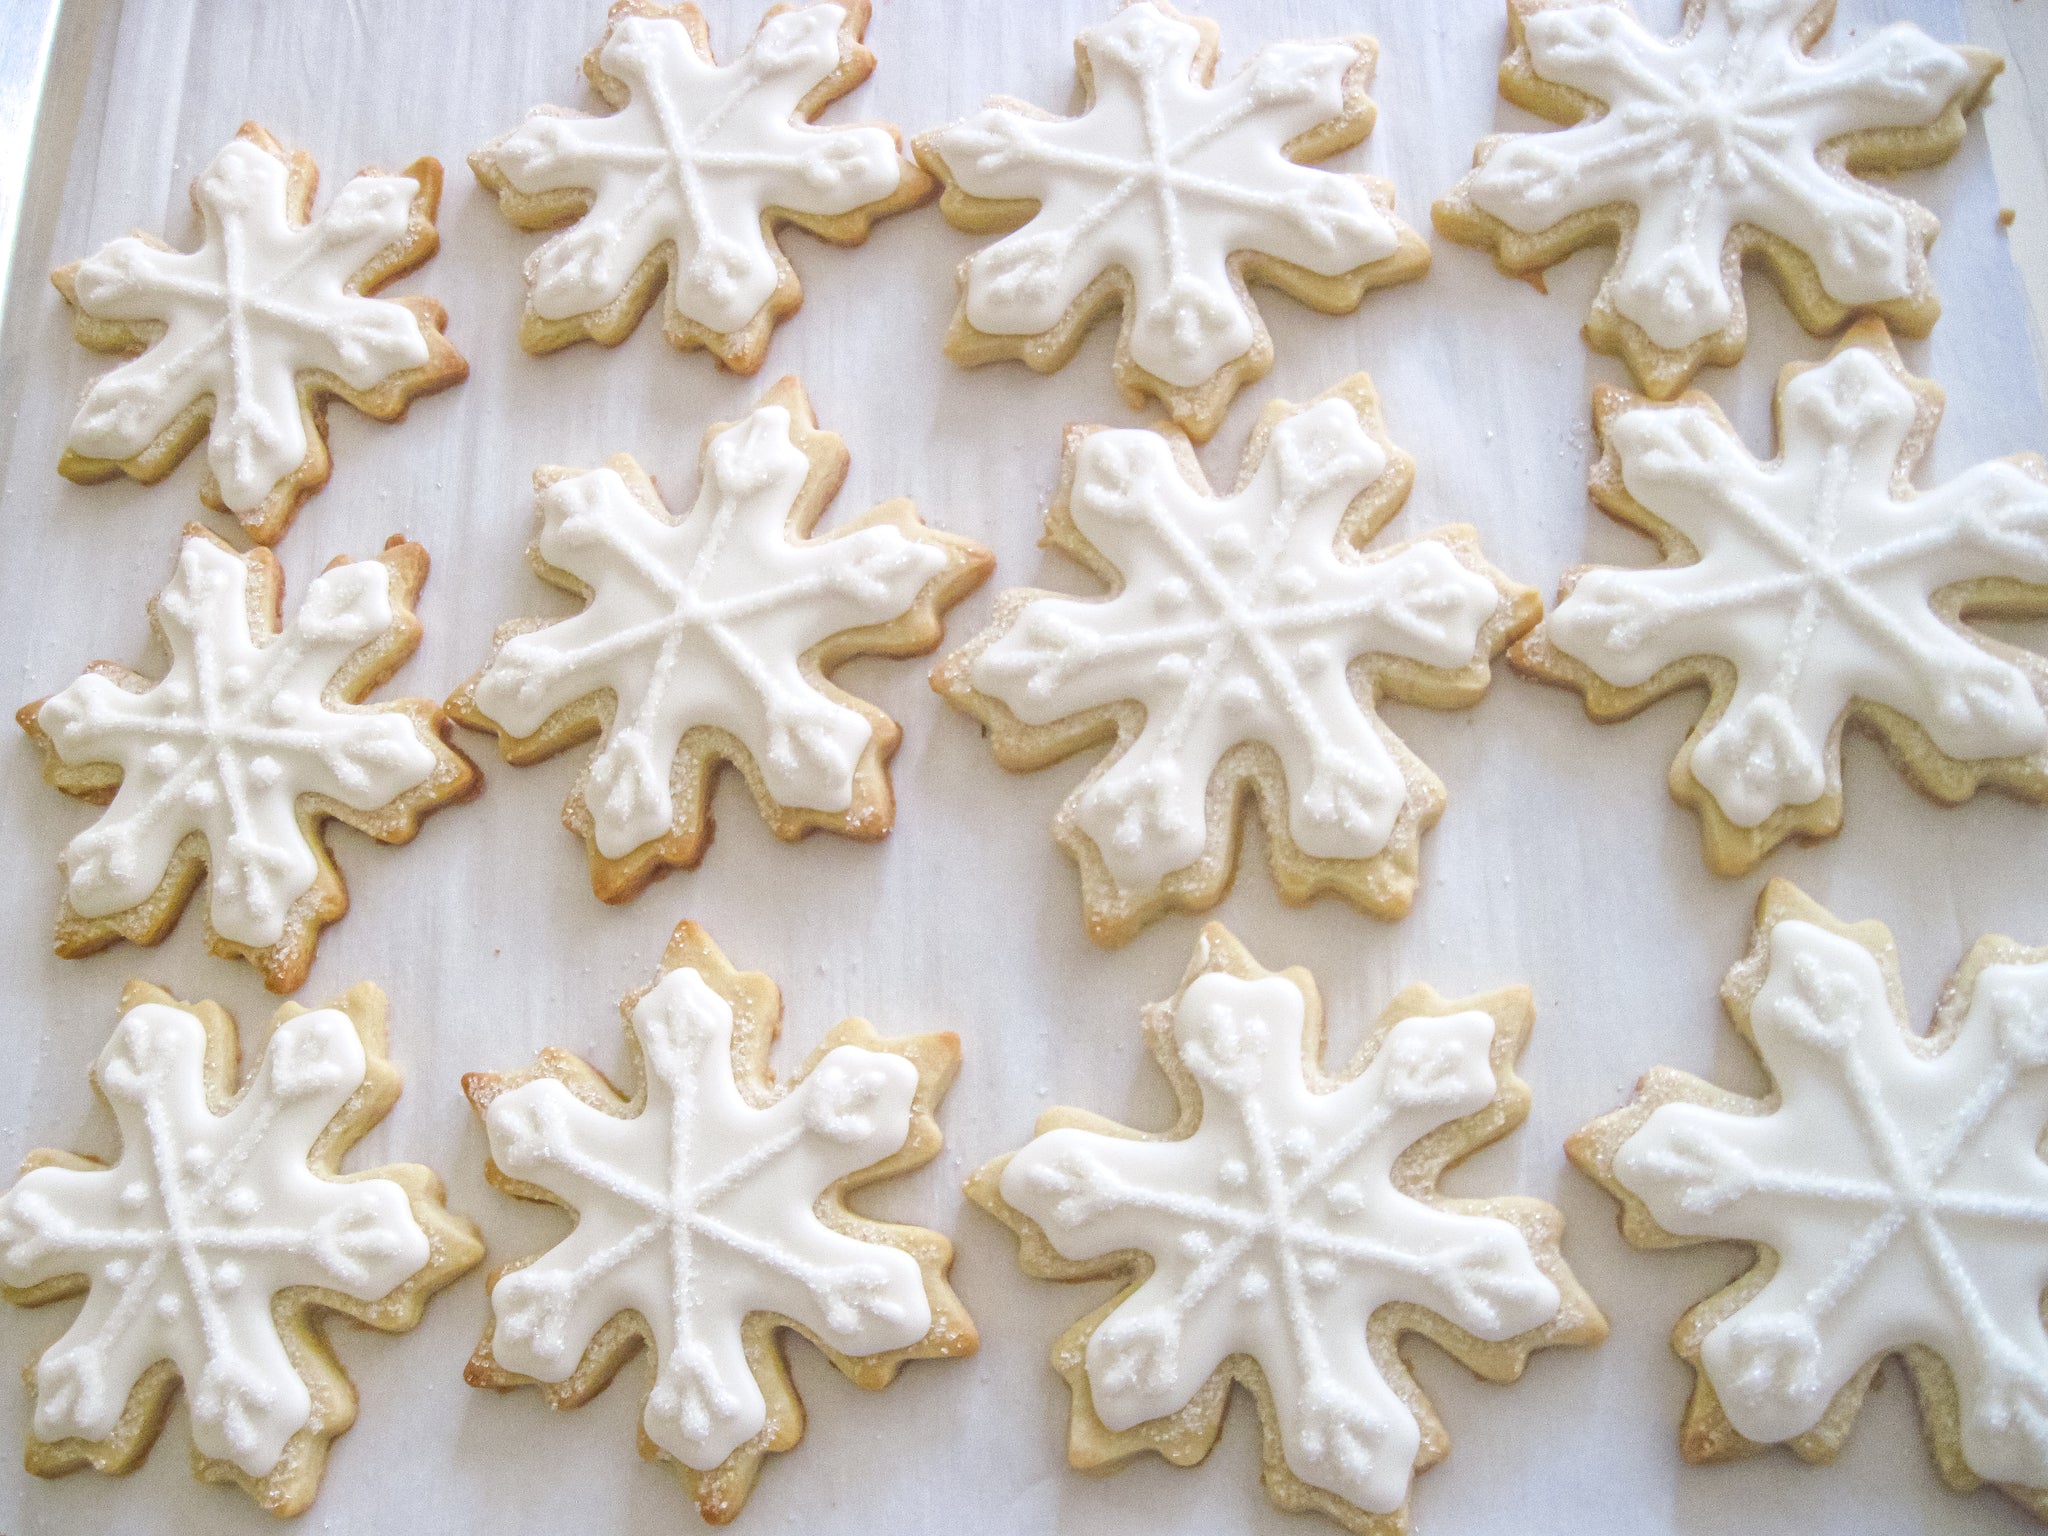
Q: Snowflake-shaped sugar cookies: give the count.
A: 12